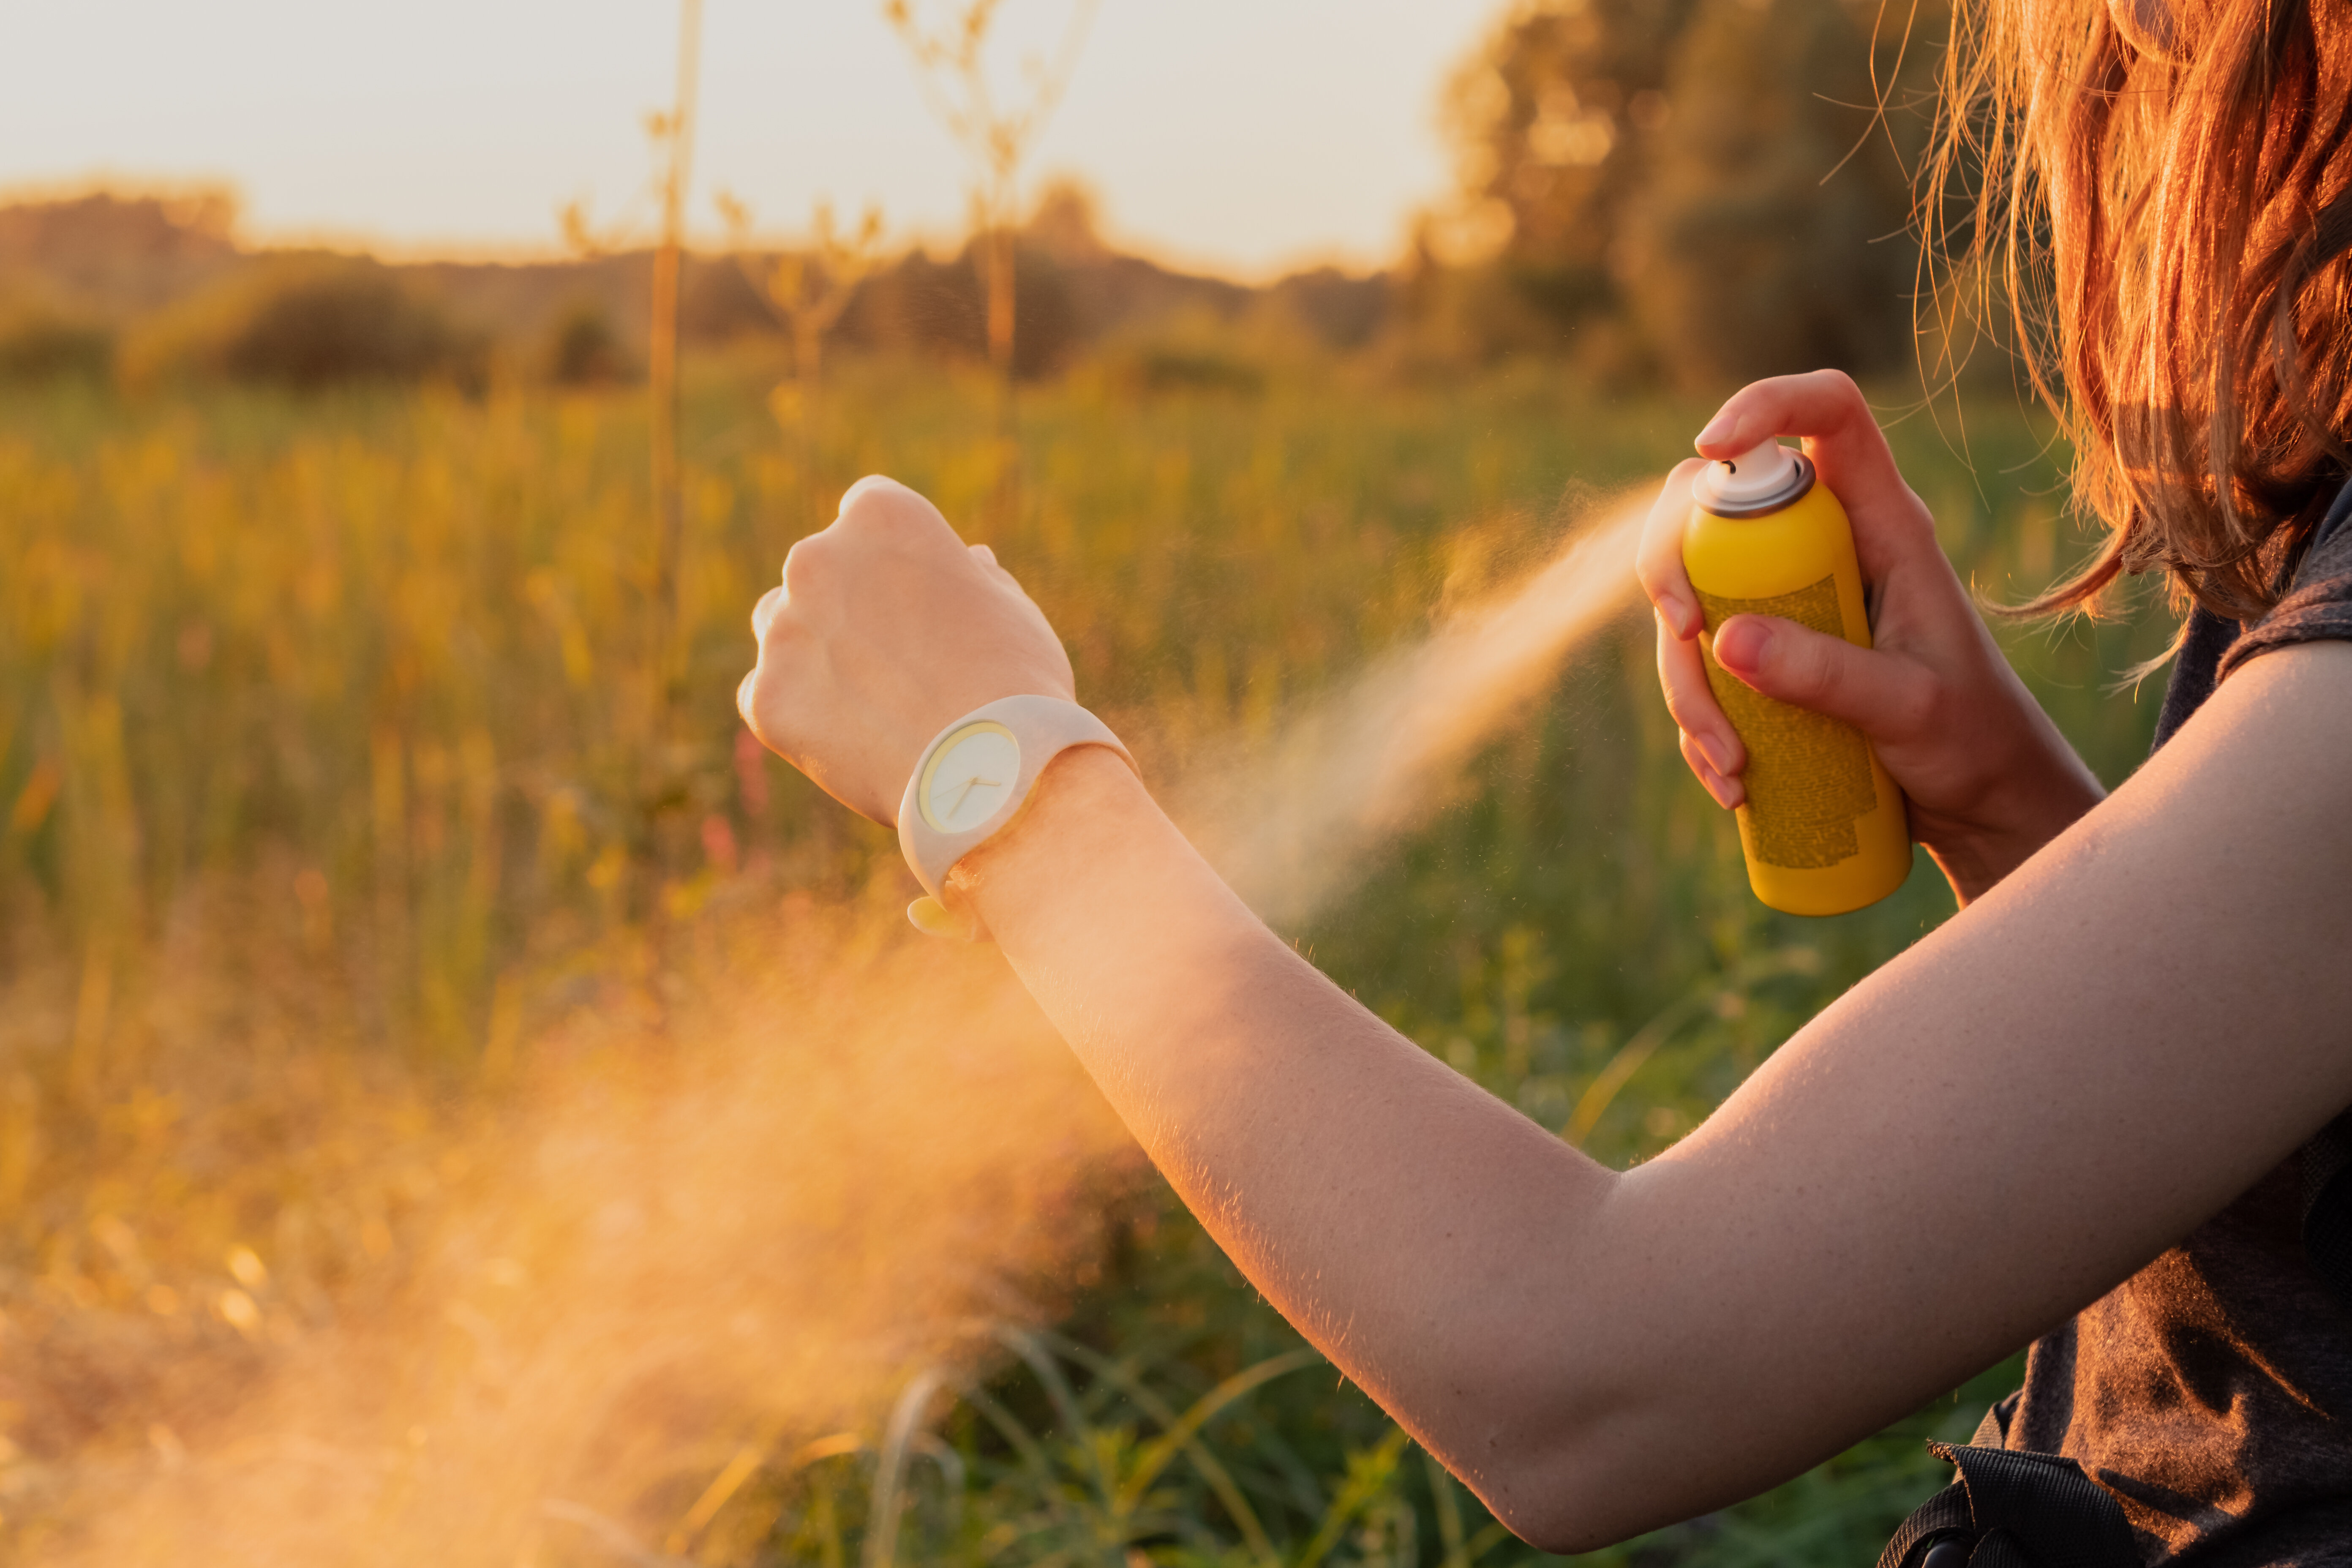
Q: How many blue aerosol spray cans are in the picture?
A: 0